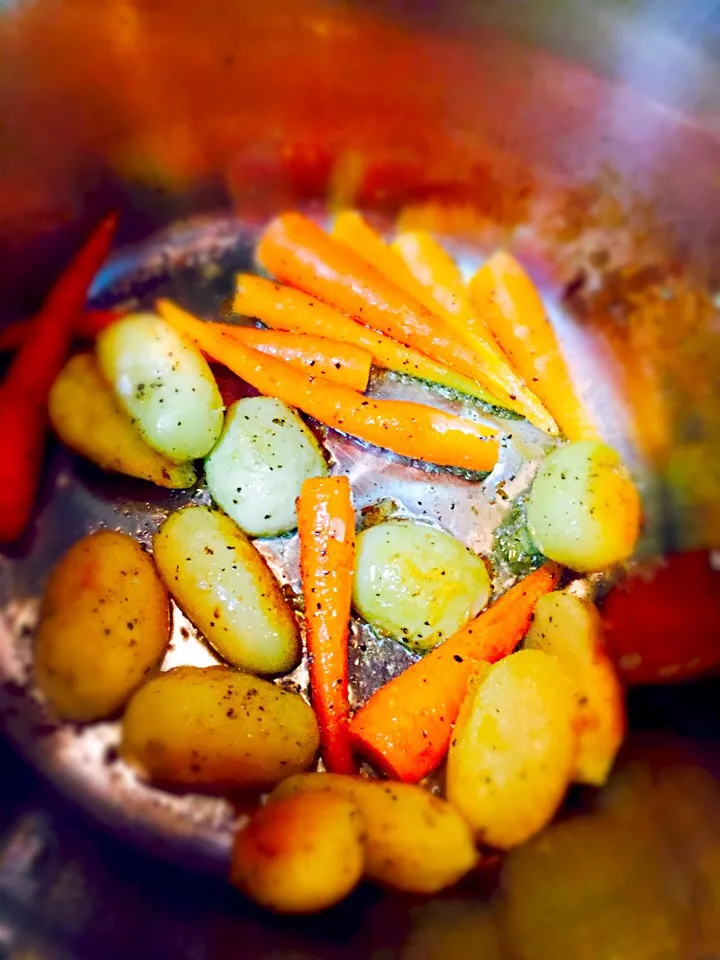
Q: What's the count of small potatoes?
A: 12